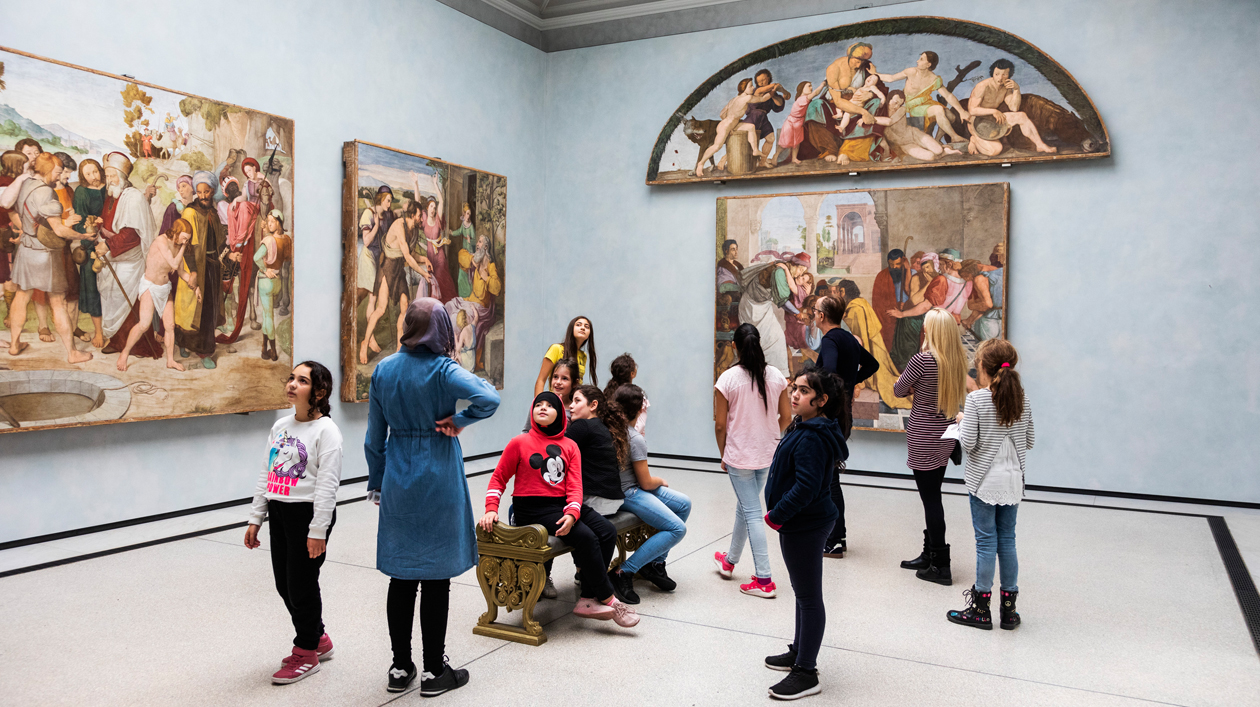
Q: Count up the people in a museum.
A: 13